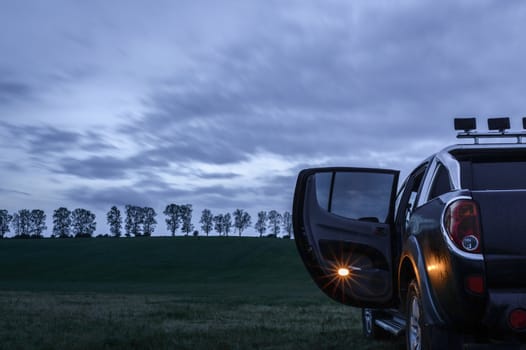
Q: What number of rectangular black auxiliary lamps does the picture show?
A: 3